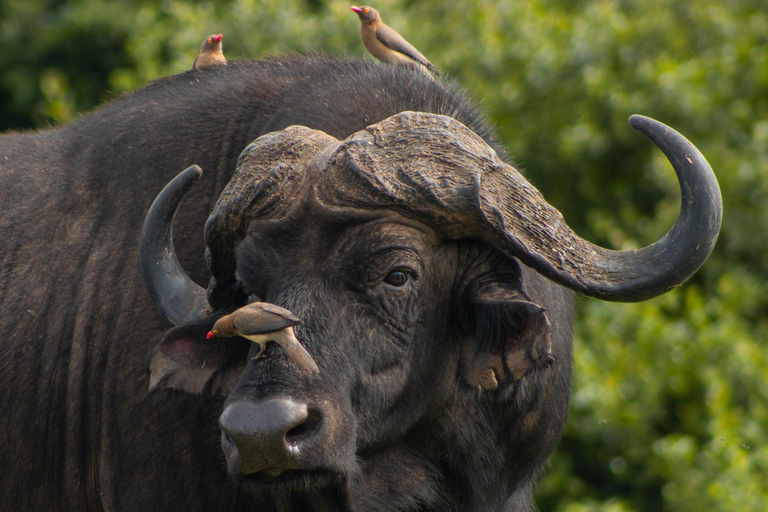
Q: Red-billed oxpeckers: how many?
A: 3